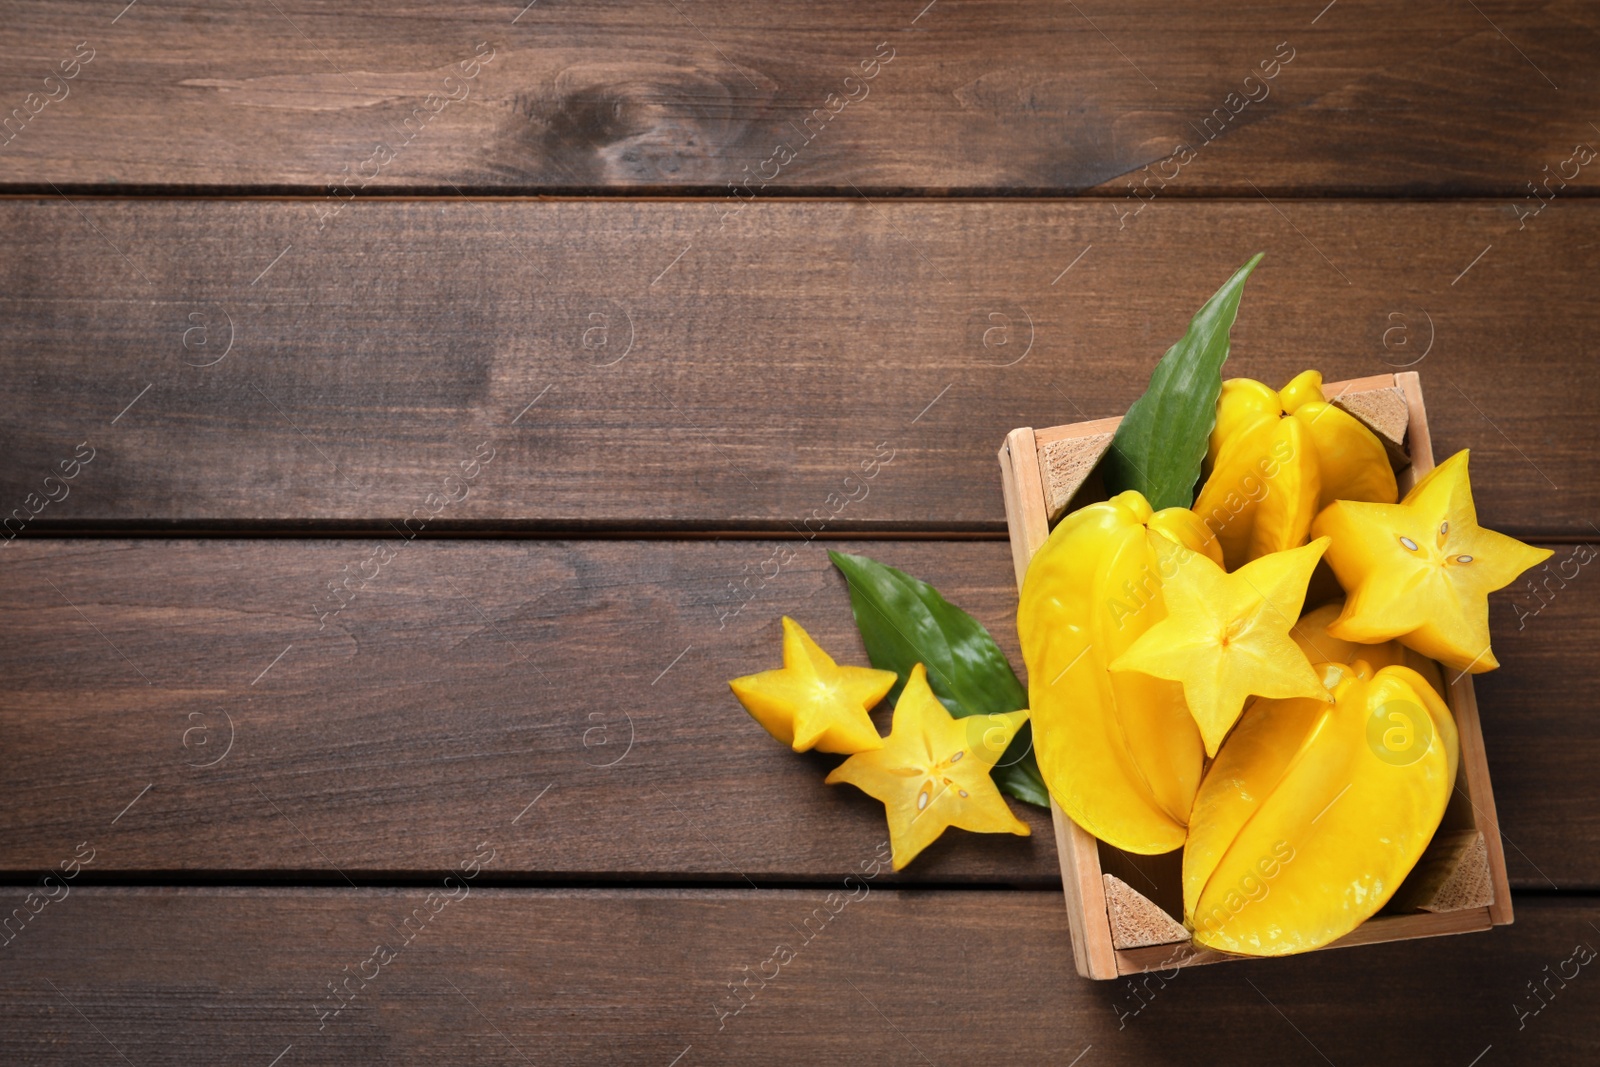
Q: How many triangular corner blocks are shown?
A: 4